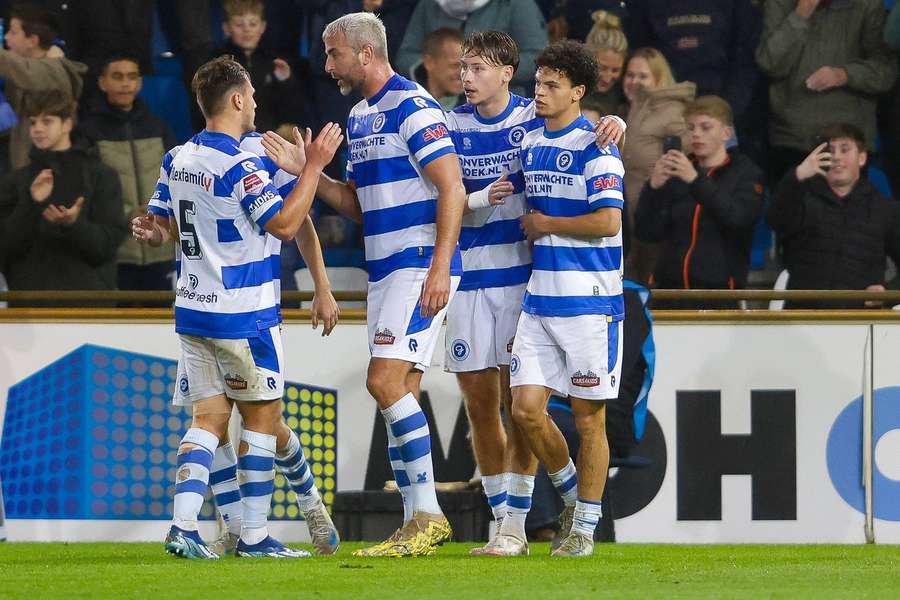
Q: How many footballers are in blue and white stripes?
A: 5